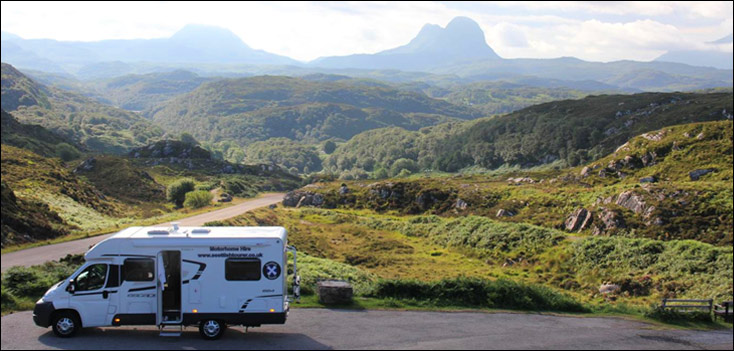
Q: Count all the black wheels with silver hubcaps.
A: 2